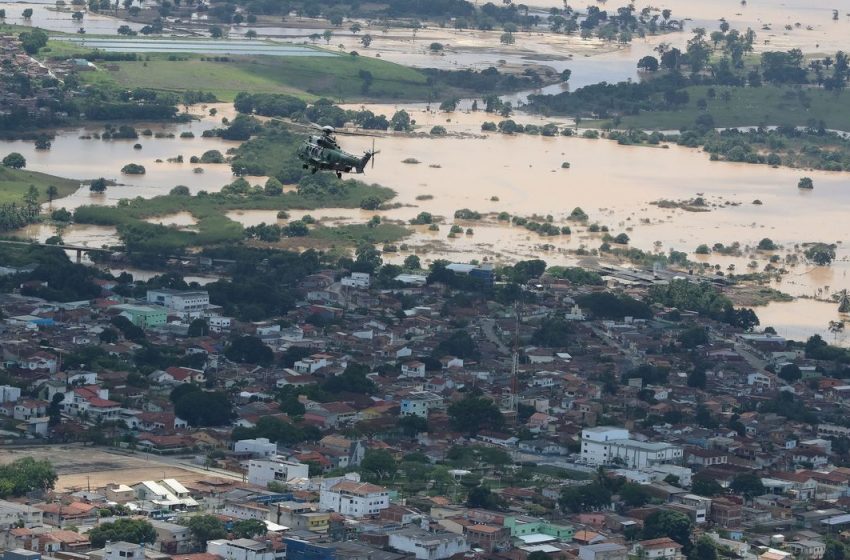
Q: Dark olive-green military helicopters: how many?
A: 1